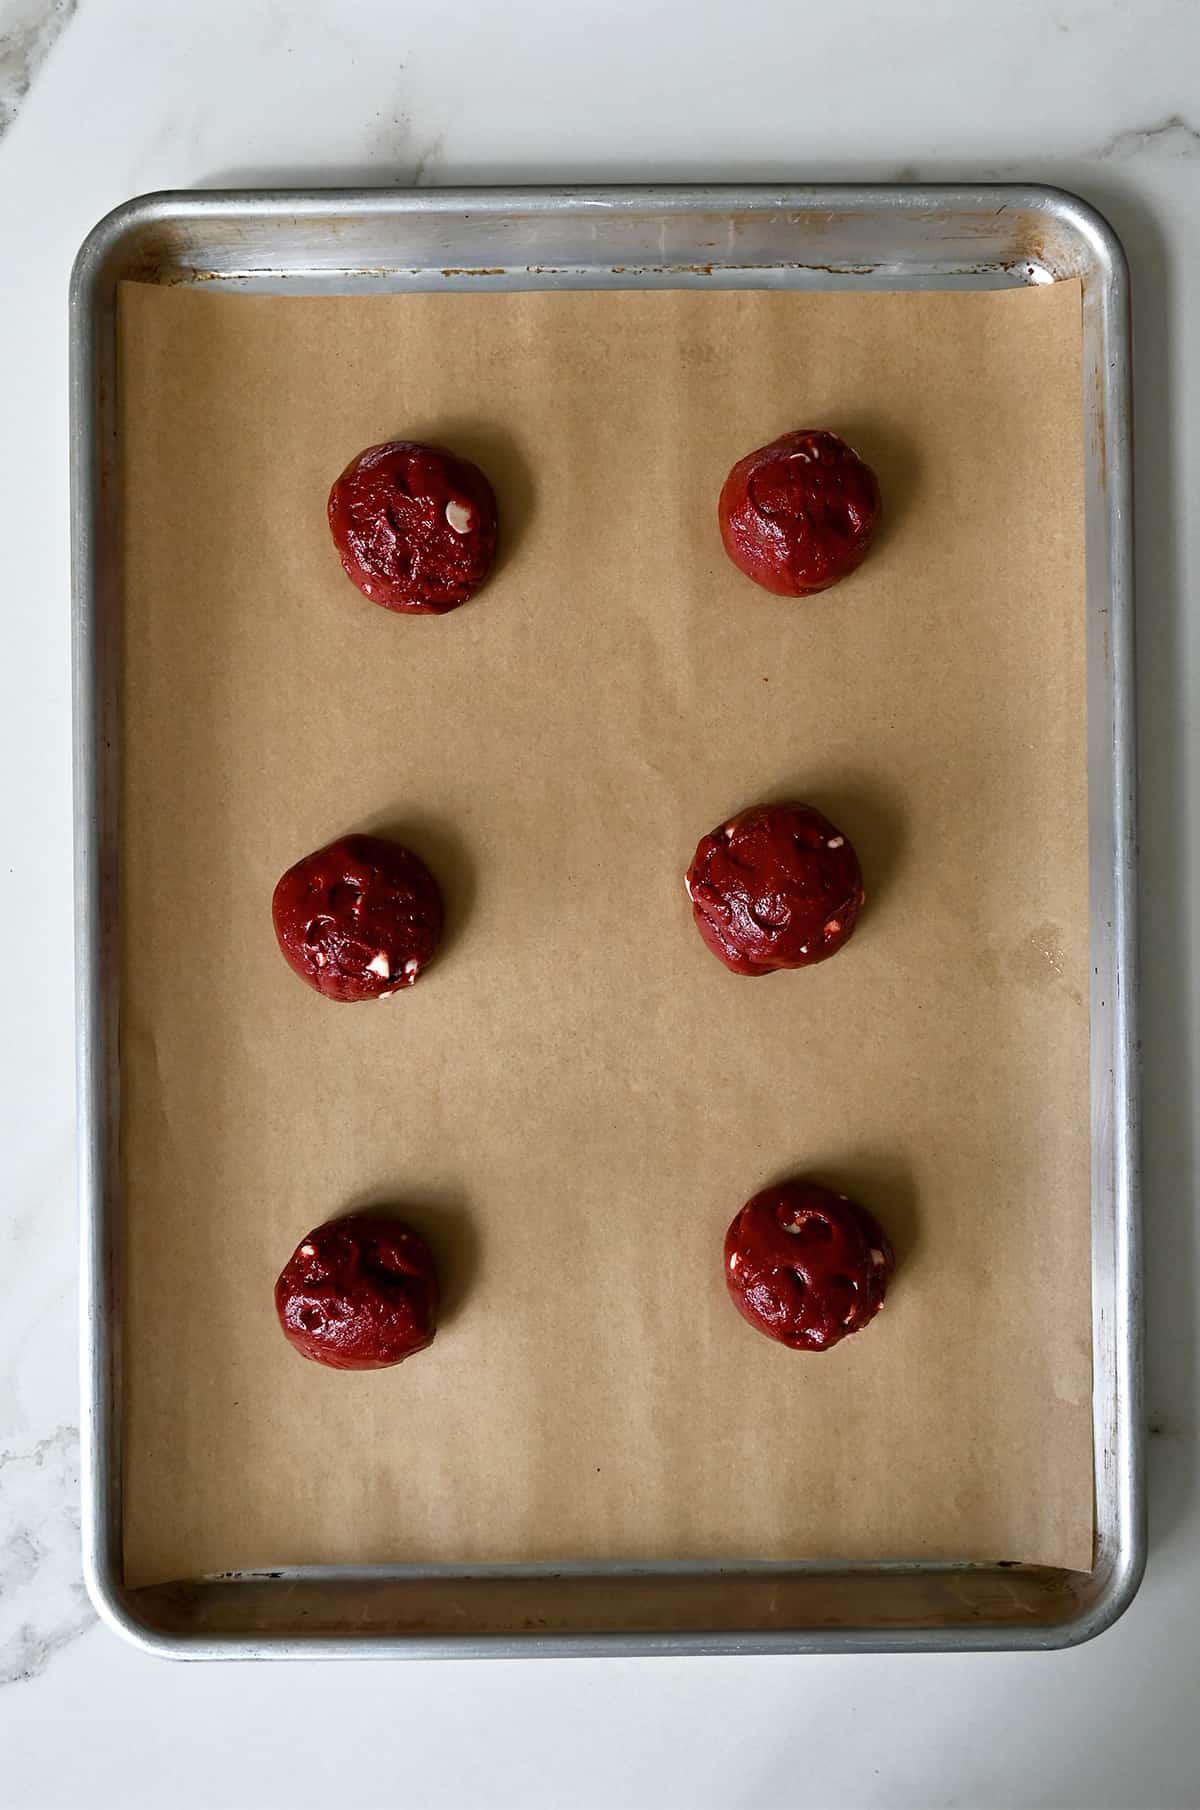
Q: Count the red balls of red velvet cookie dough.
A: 6